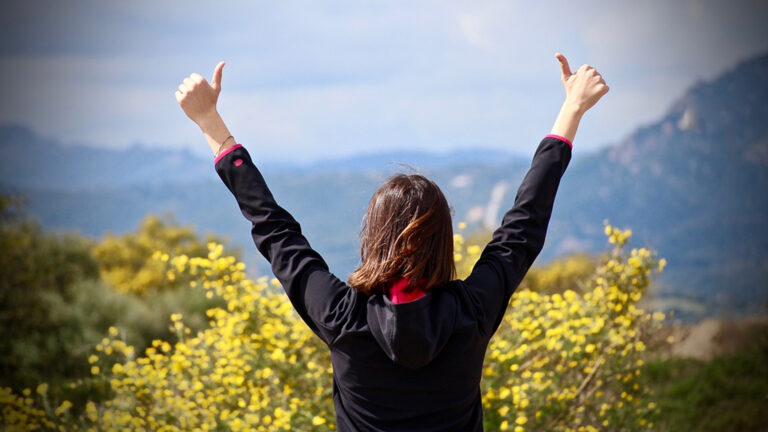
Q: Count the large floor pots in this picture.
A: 0